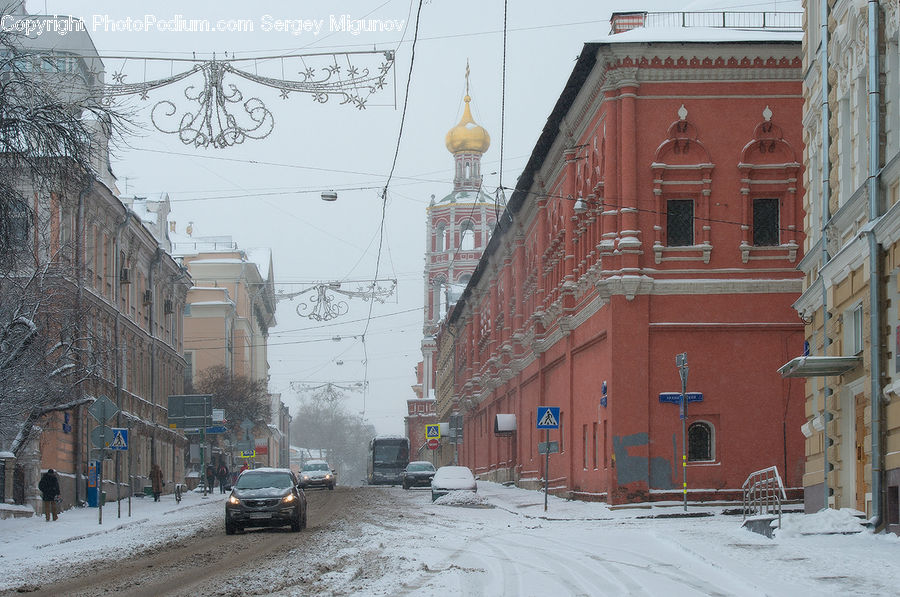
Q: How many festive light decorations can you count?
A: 3